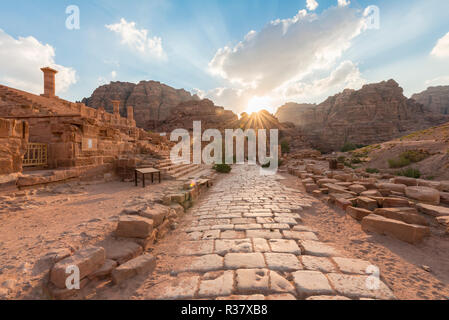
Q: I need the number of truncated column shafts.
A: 3